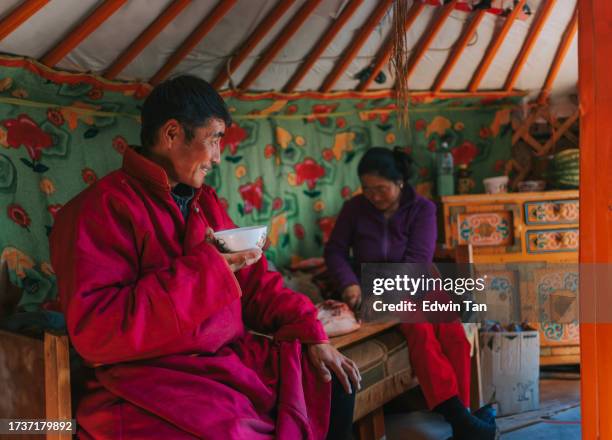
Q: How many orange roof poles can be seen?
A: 14